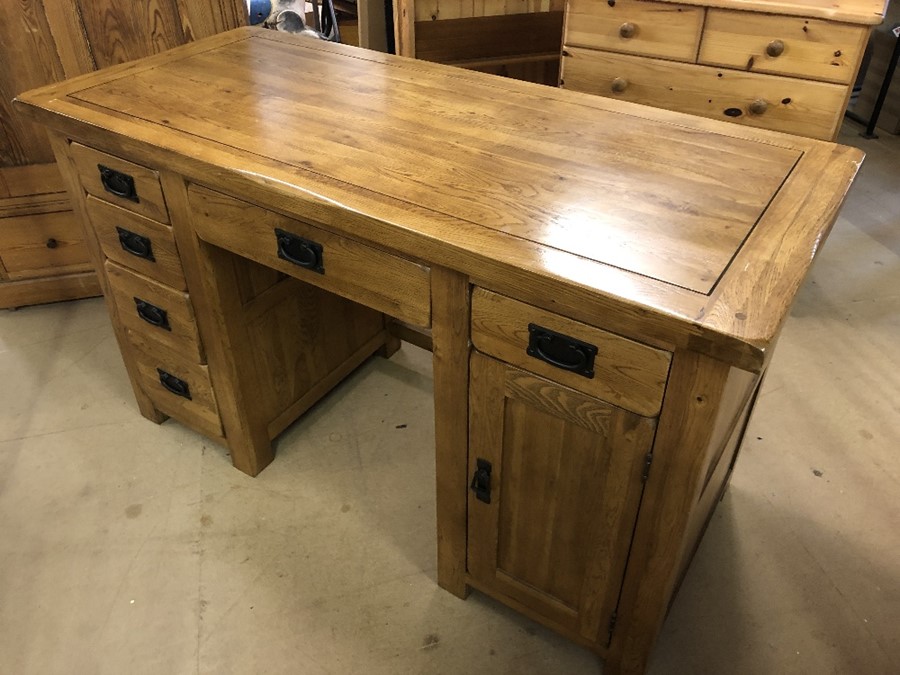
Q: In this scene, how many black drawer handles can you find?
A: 6